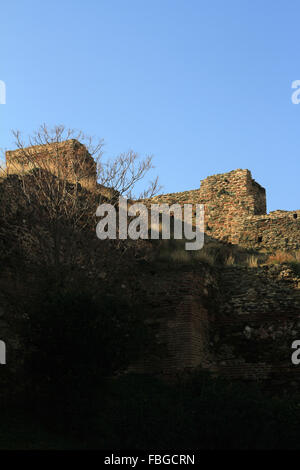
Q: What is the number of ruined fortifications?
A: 2